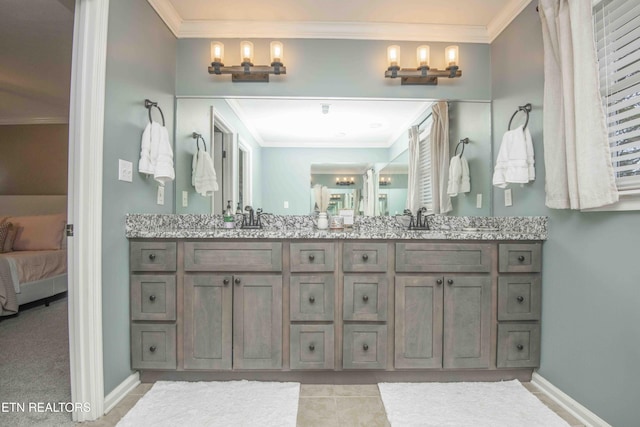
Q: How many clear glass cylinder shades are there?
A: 6